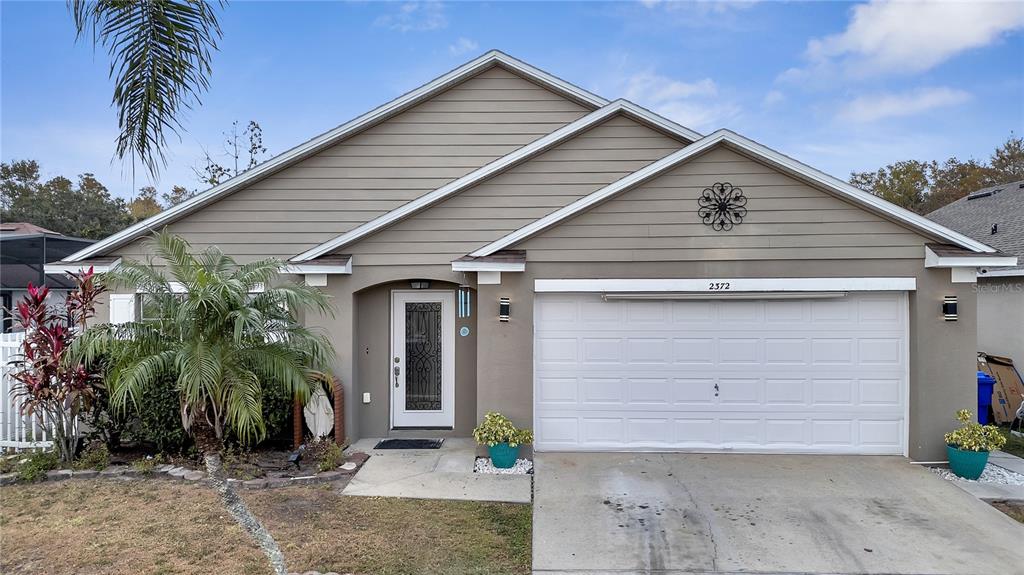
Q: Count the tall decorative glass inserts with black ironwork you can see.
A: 1